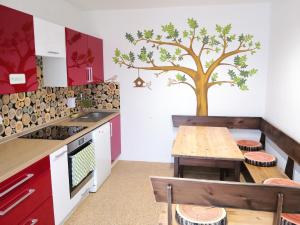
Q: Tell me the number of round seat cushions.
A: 5